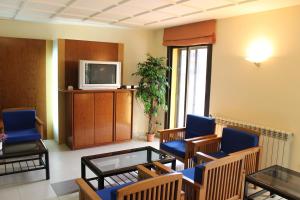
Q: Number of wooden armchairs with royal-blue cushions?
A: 5